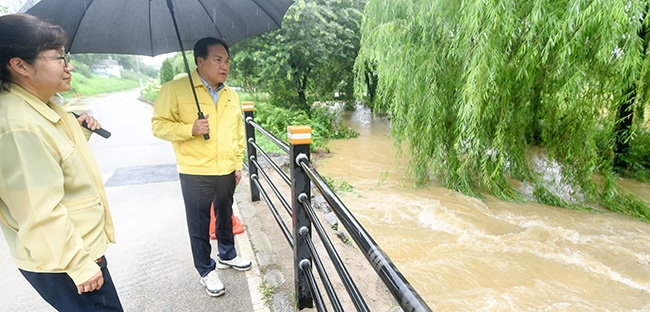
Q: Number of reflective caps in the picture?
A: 2